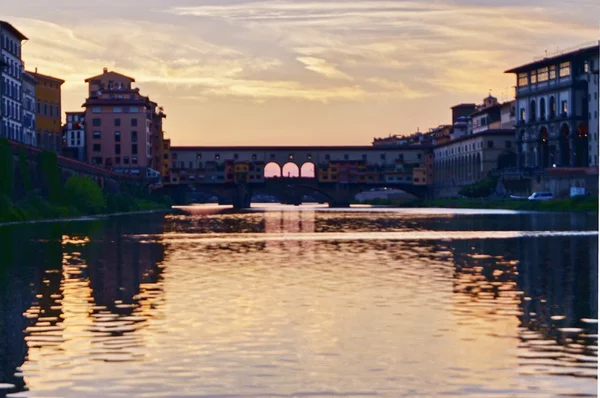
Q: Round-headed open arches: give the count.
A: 3